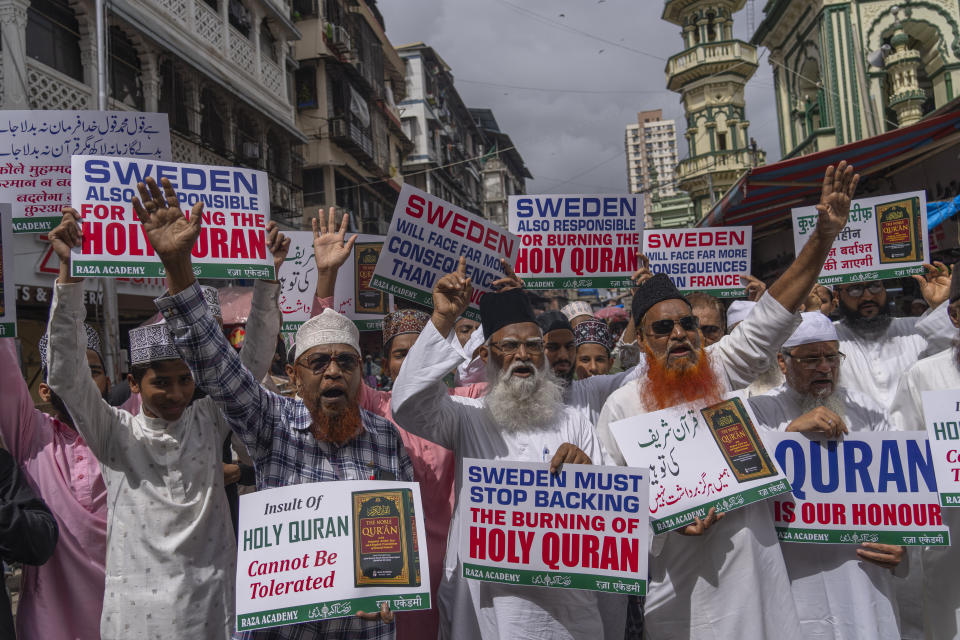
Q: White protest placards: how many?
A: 13